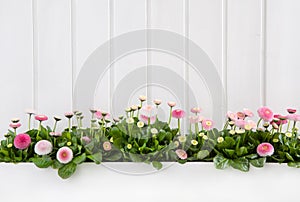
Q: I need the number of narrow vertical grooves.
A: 7